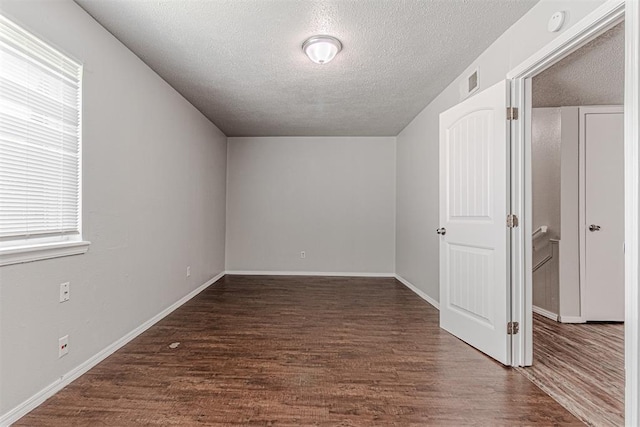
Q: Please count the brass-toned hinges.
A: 3